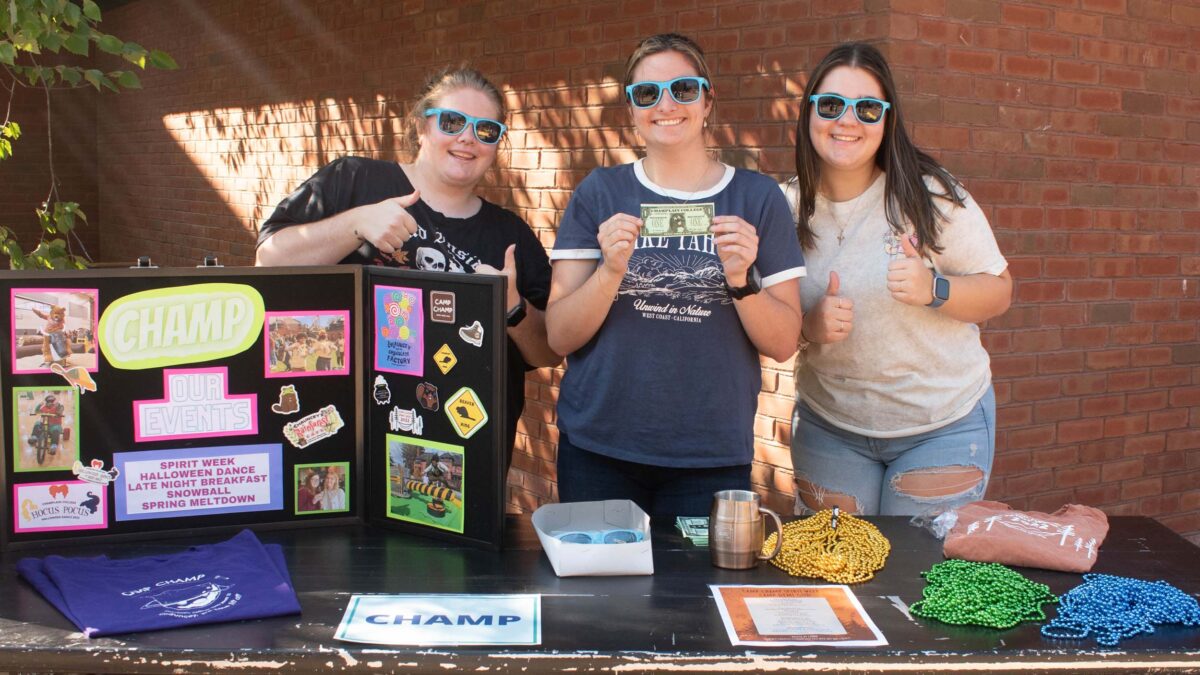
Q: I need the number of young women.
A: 3